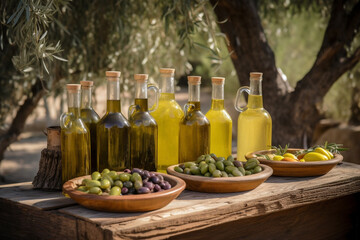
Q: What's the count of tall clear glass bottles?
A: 8